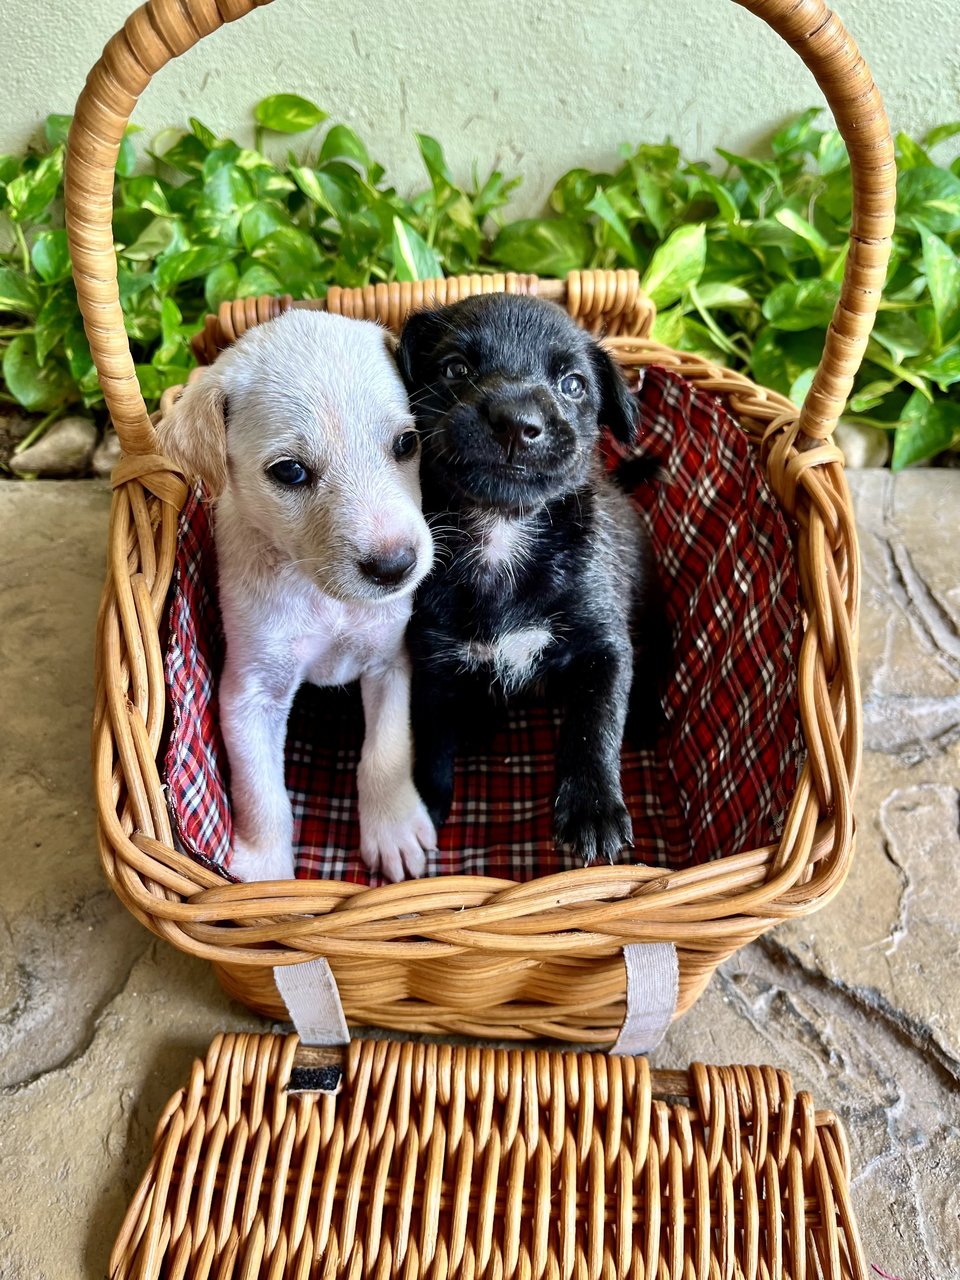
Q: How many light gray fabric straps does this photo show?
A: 2